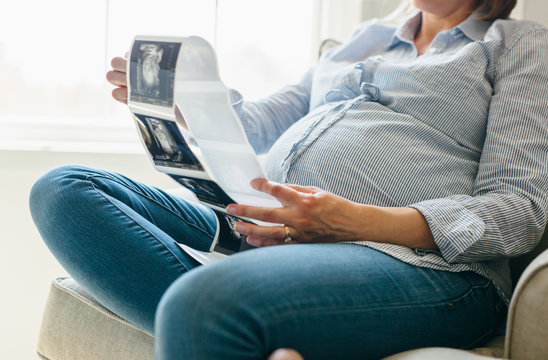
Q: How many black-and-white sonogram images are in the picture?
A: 4